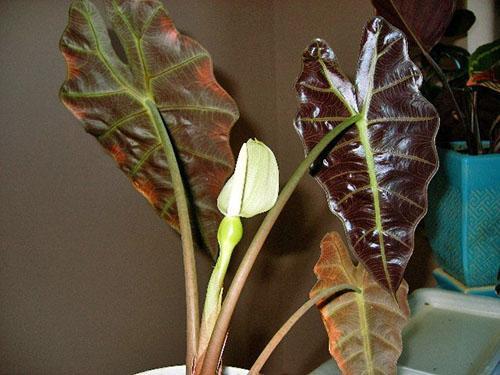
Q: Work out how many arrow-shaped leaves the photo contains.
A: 3